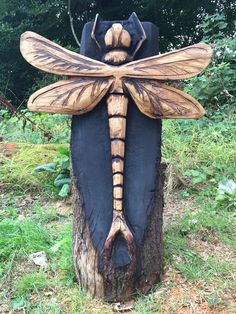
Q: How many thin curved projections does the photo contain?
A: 2